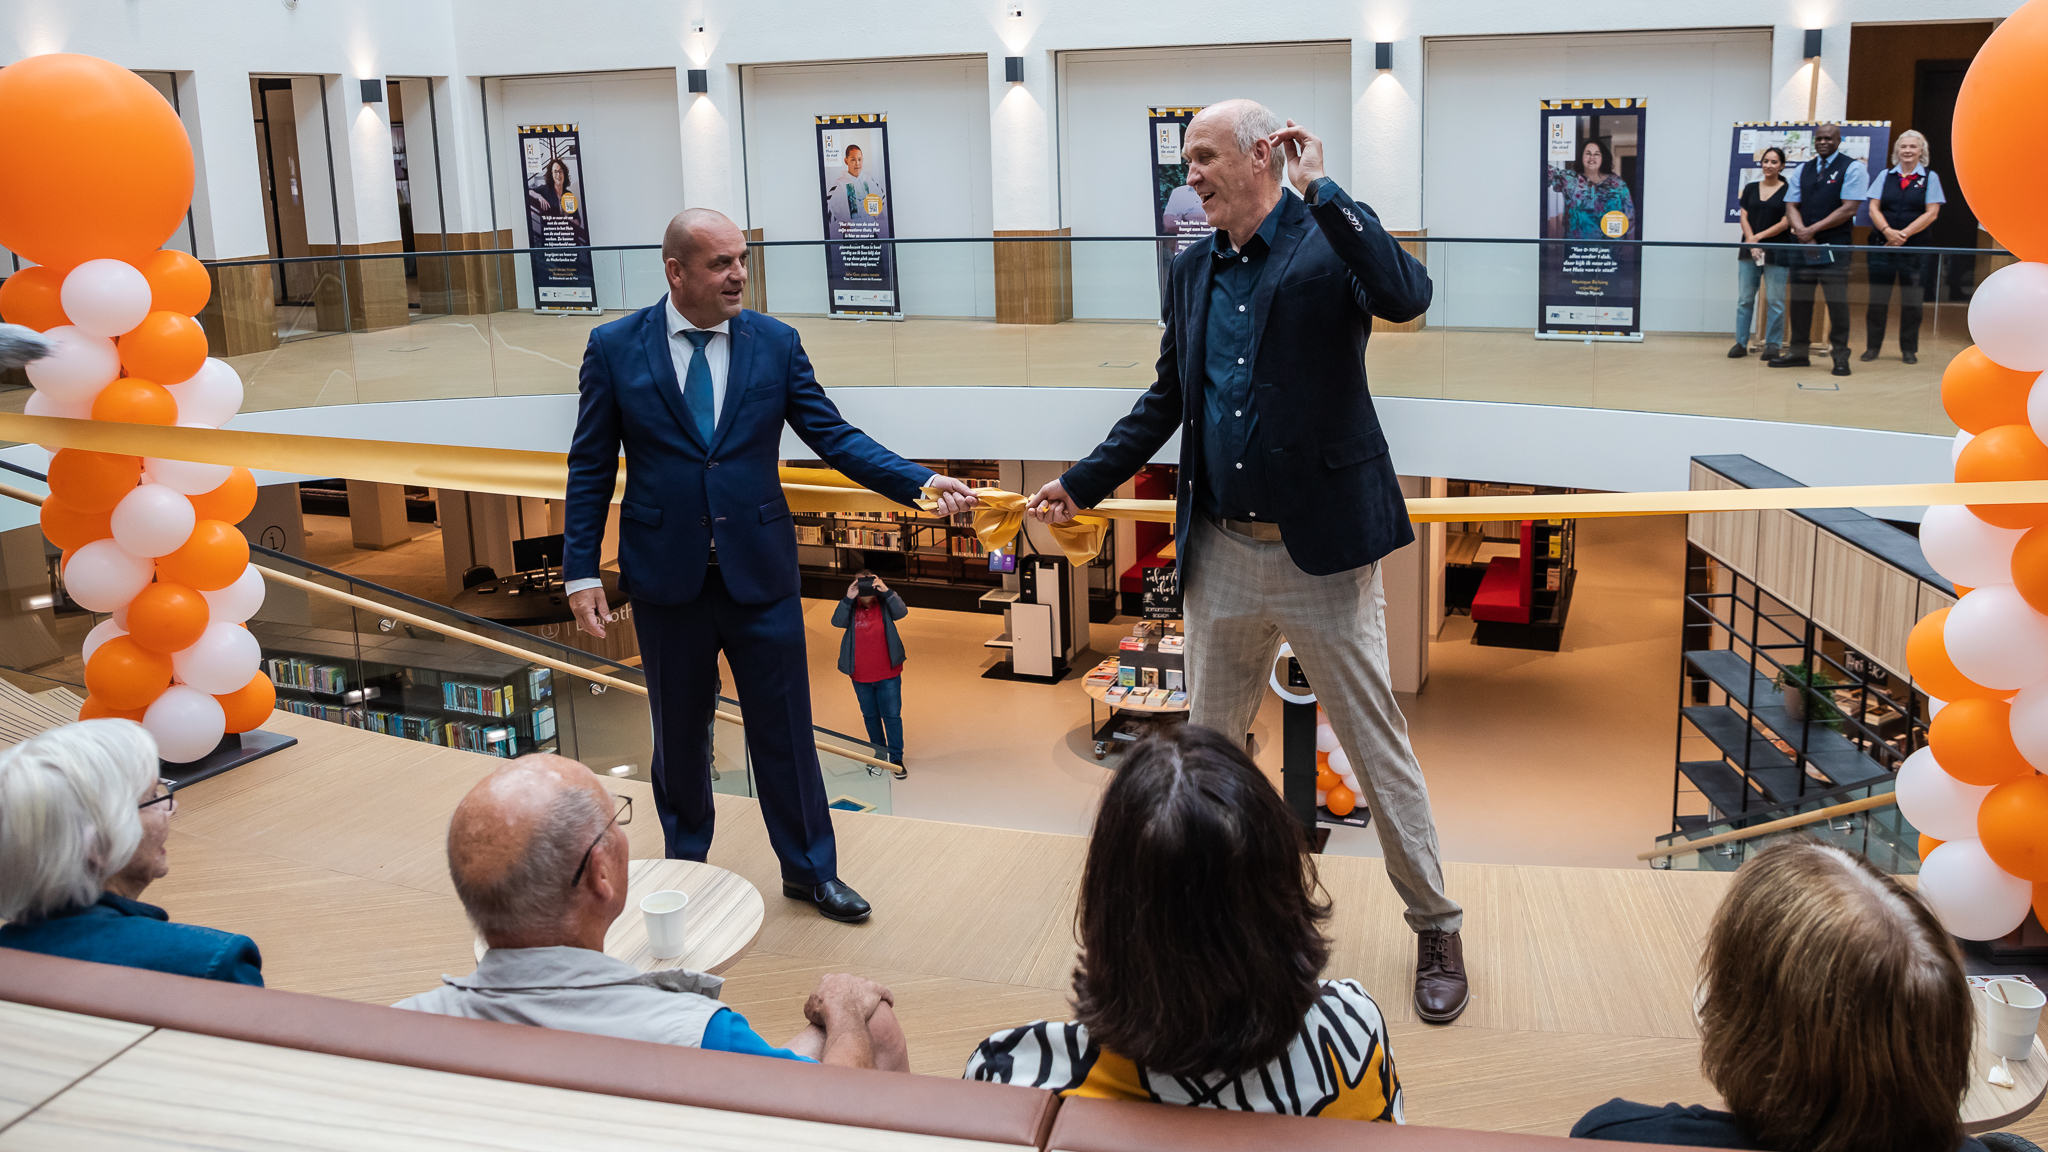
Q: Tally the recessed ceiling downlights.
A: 0